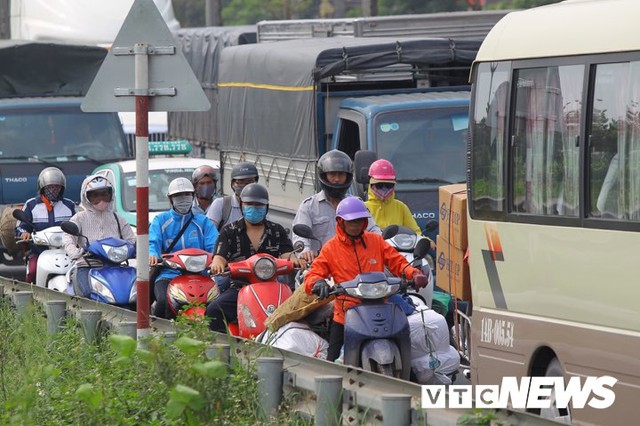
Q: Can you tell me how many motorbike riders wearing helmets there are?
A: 9